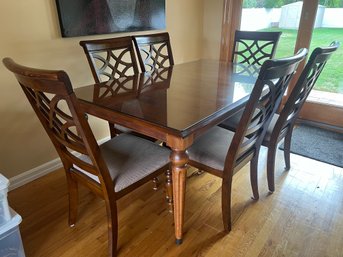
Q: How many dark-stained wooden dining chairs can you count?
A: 6